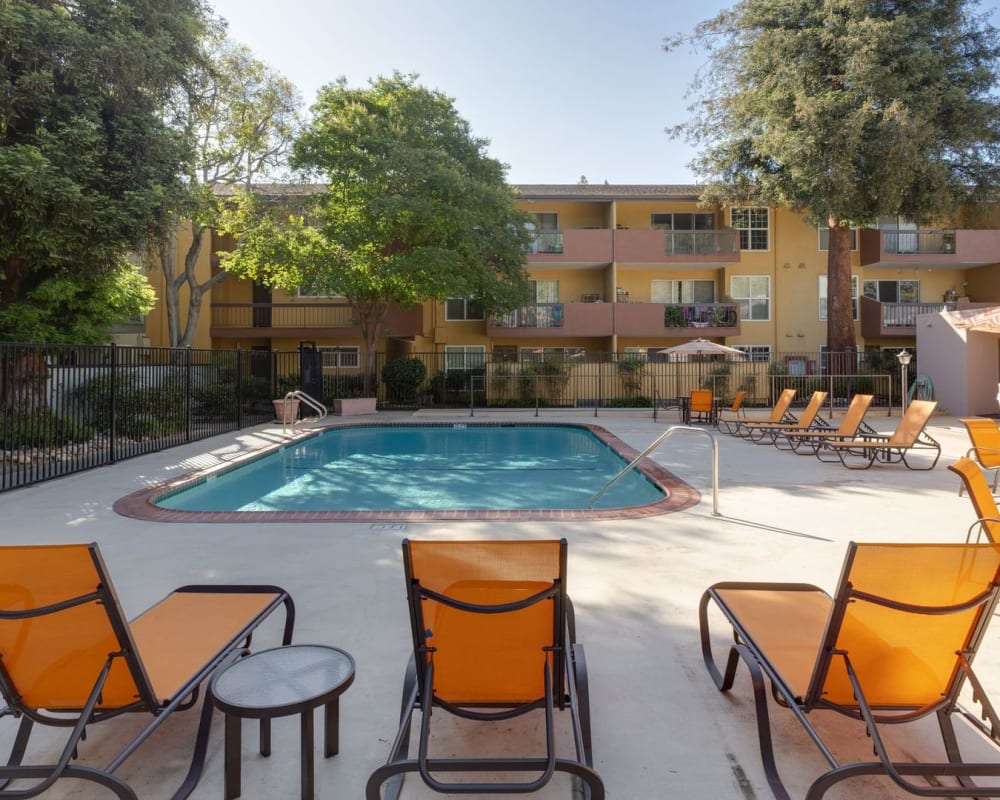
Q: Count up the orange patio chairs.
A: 11